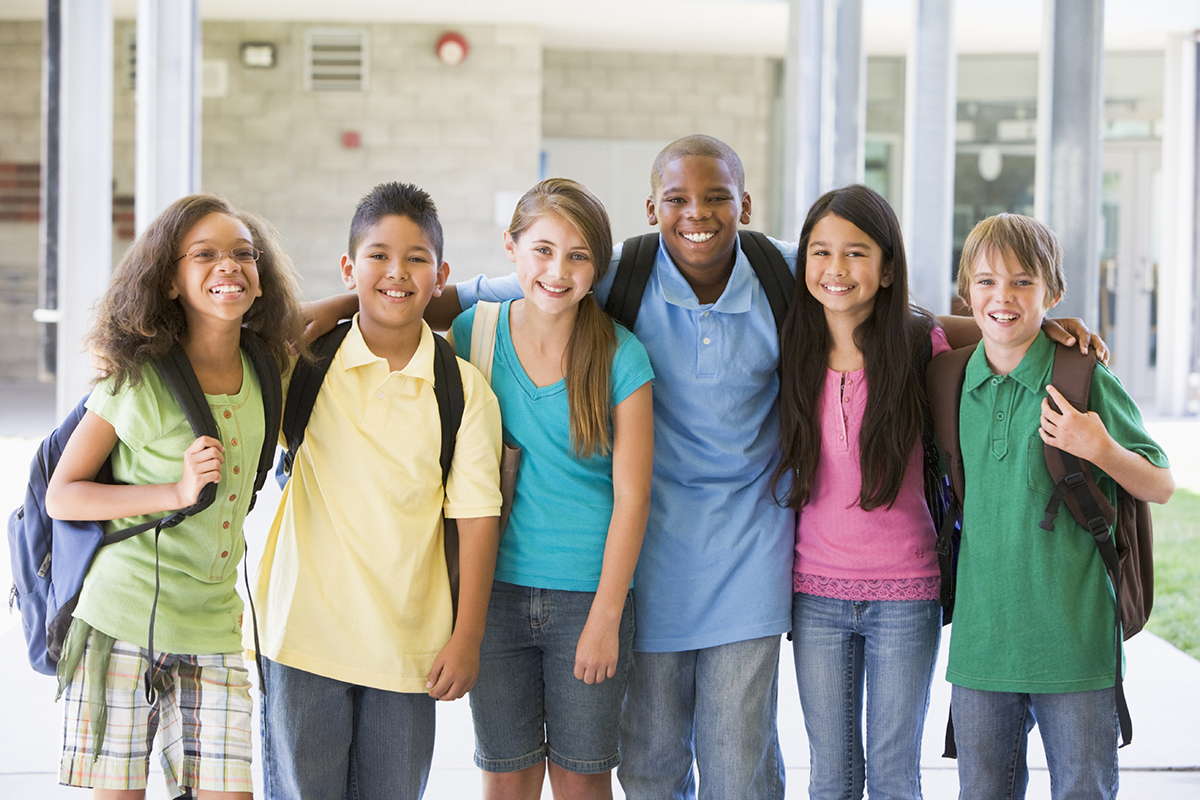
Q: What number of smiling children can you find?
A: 6